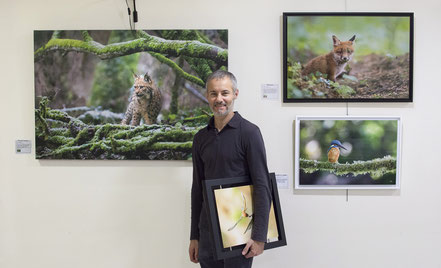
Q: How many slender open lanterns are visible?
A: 0